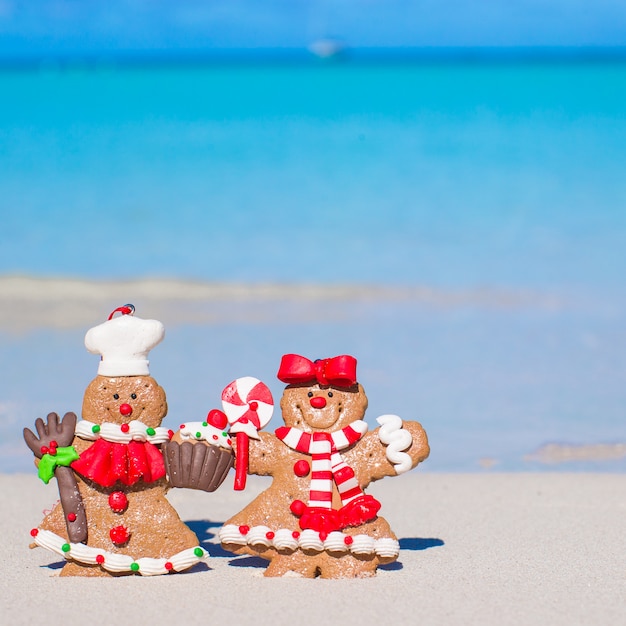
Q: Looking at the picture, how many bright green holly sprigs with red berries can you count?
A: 1